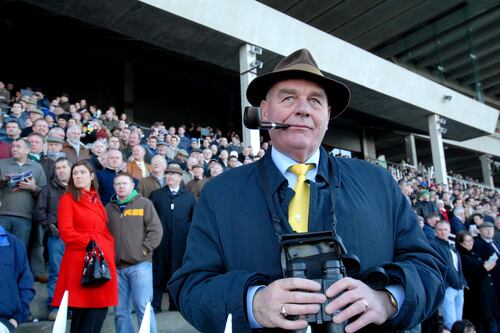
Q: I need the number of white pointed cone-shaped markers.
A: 4